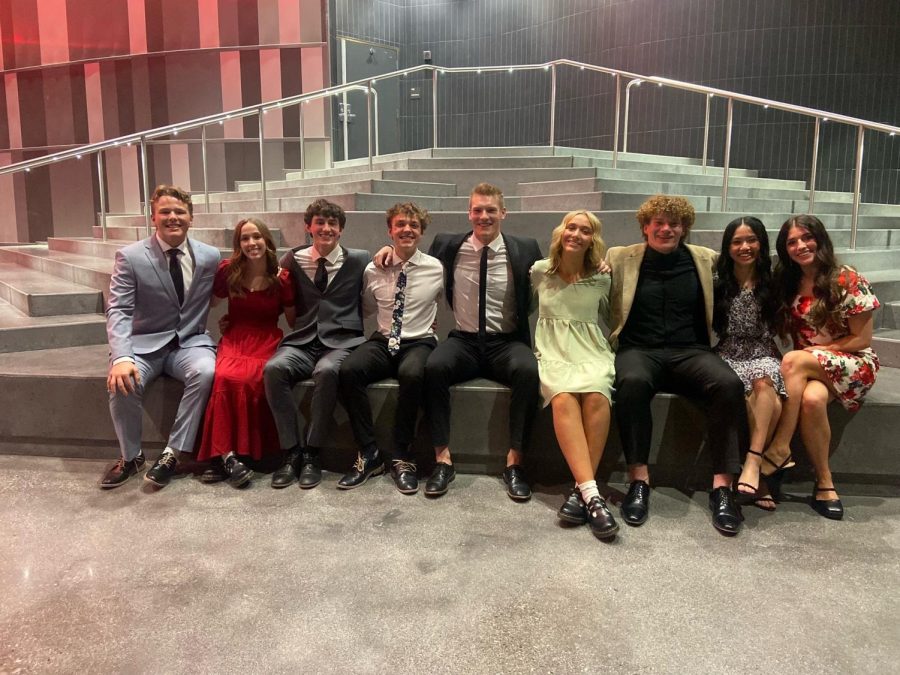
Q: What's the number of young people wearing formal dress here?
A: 9